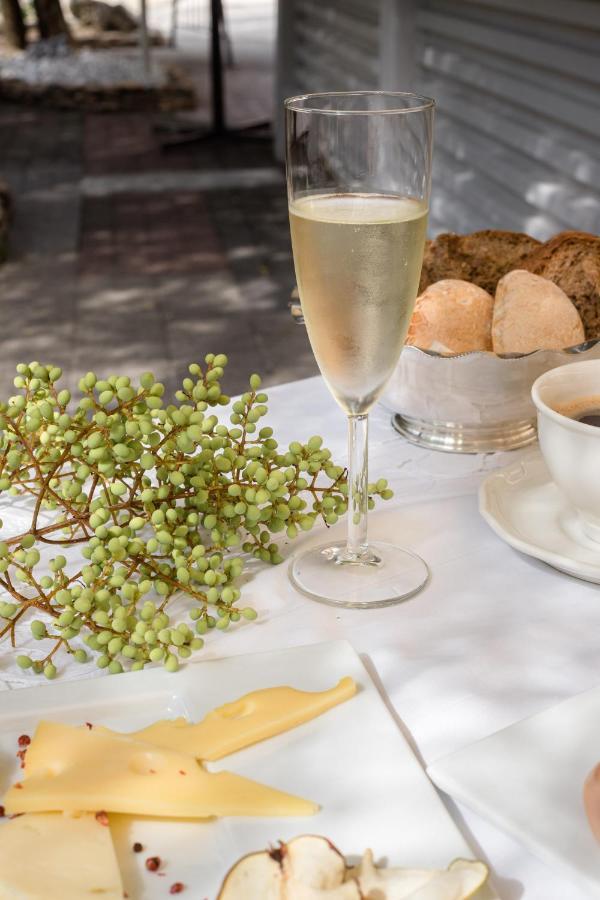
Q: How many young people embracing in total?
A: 0